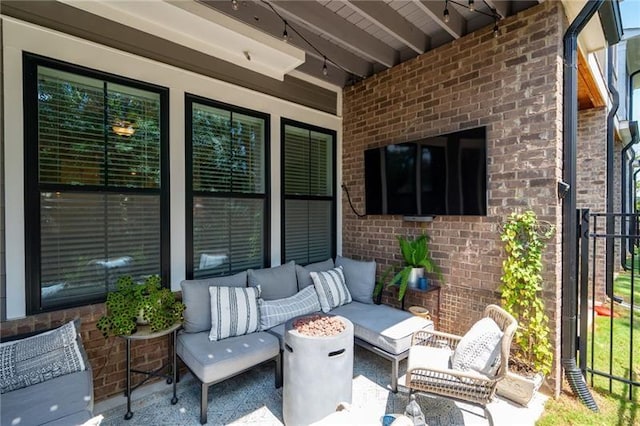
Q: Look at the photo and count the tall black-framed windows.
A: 3